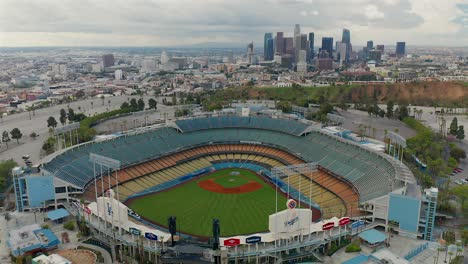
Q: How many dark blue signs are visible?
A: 2